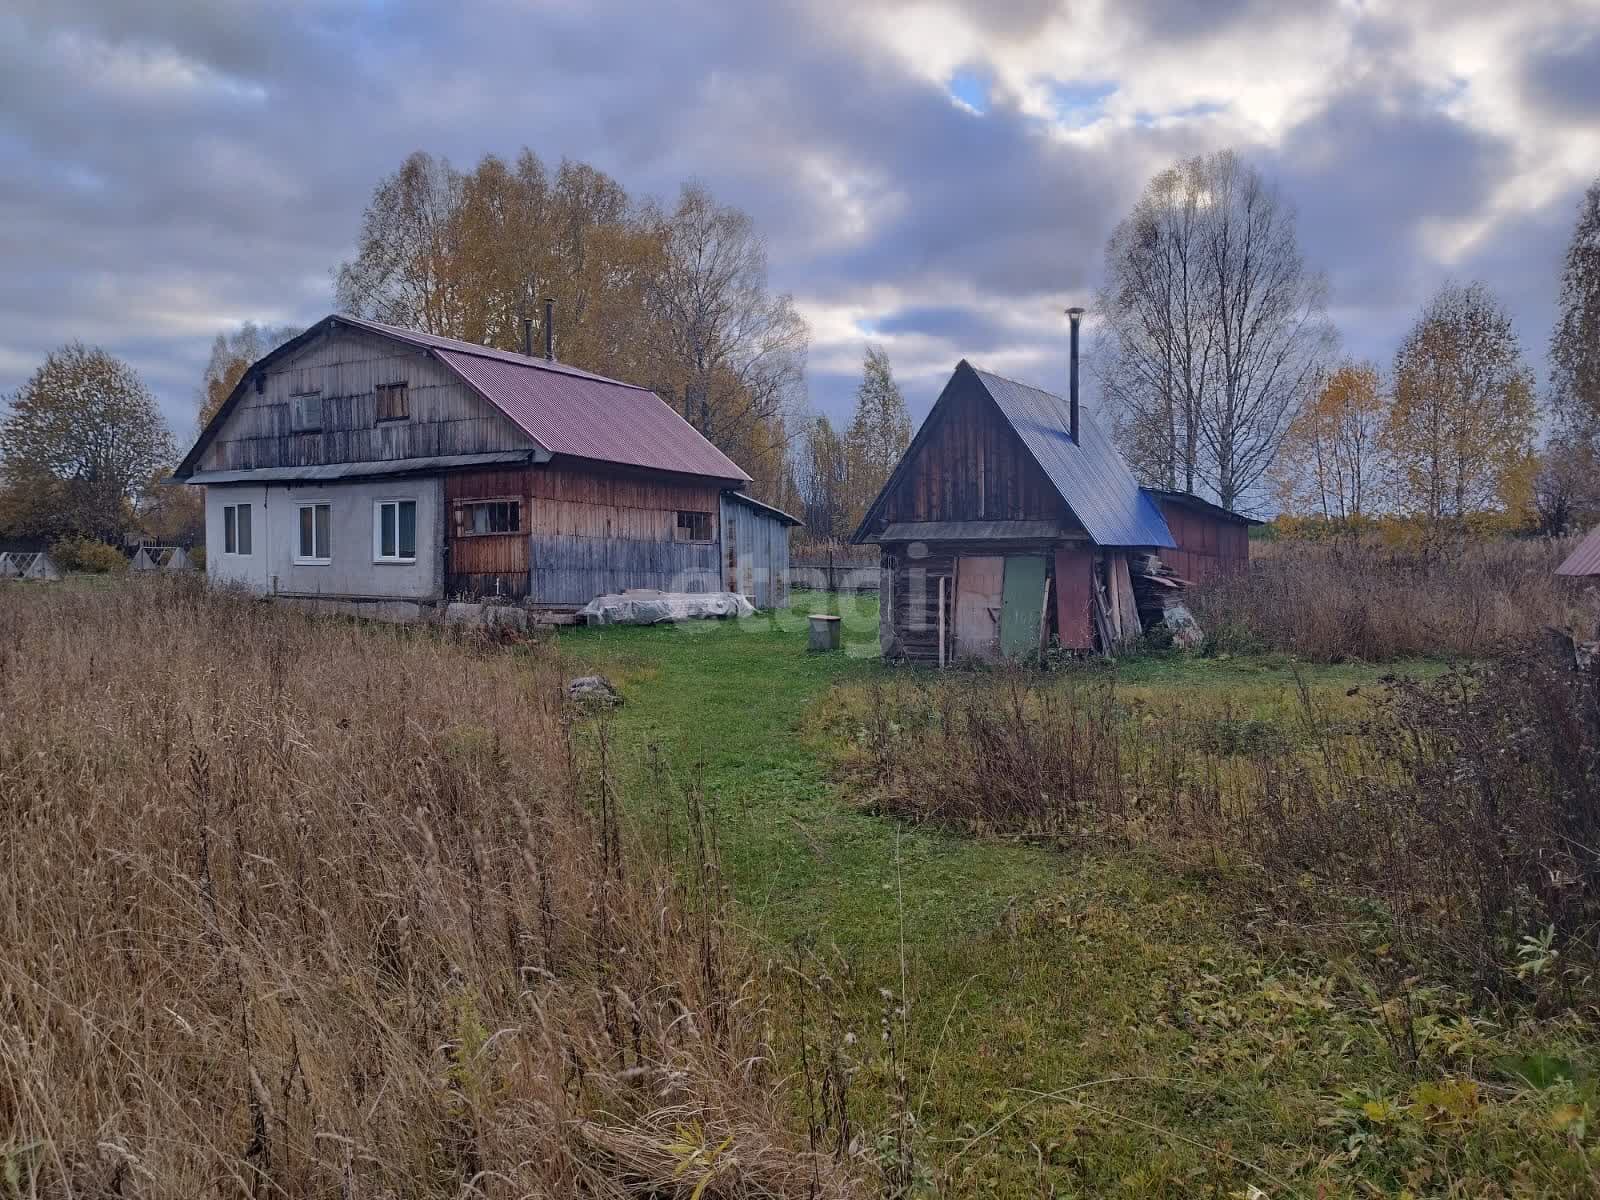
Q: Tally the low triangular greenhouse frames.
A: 2